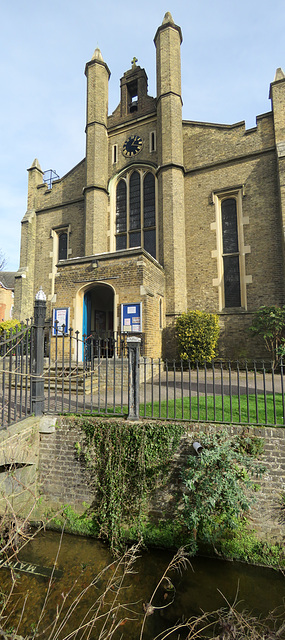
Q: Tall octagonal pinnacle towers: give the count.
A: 2